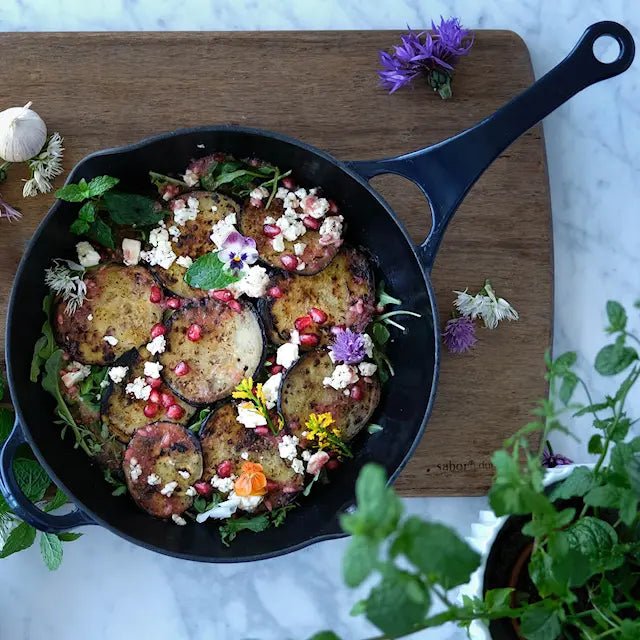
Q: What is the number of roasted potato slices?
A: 9